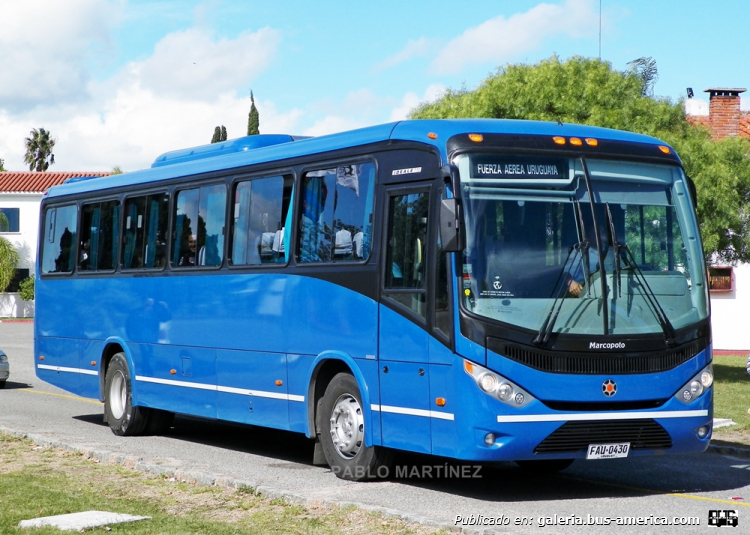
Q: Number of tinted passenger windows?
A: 6